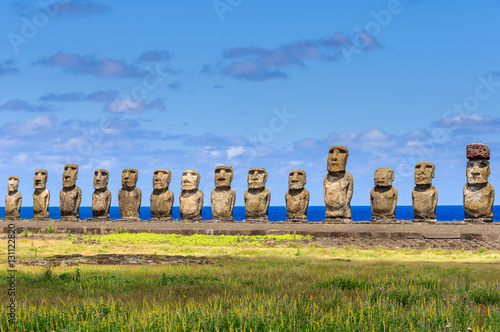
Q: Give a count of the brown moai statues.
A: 14